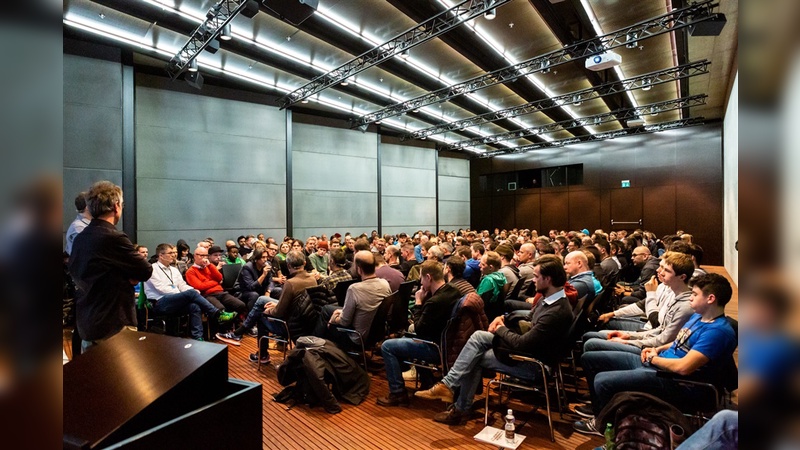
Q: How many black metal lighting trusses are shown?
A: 6